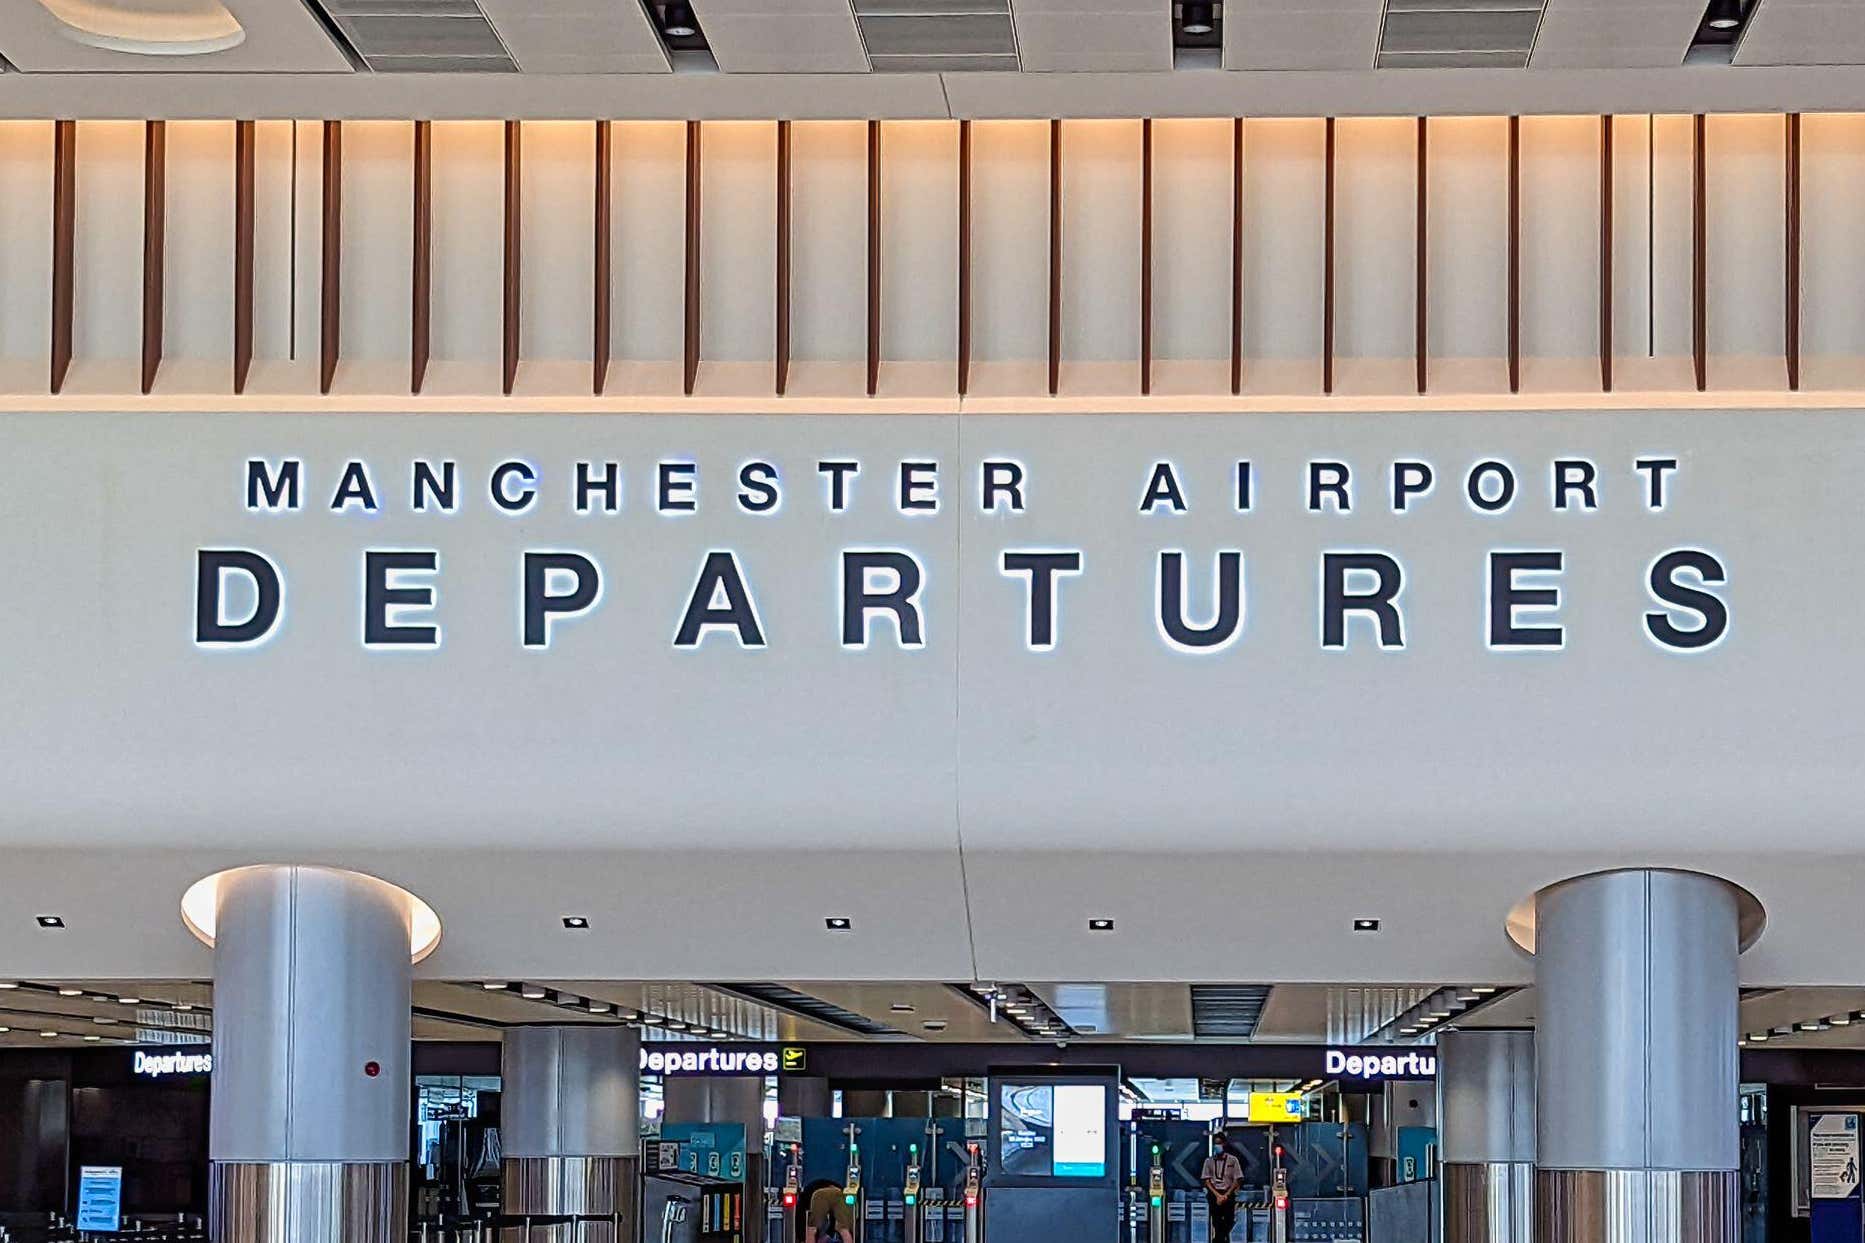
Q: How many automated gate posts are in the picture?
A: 6